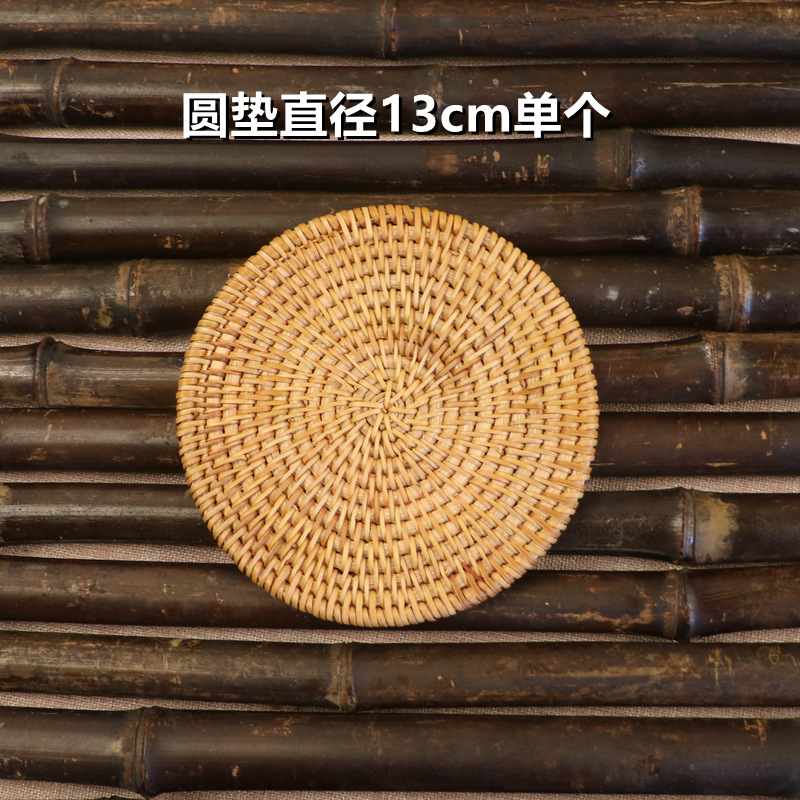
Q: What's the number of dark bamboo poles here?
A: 11